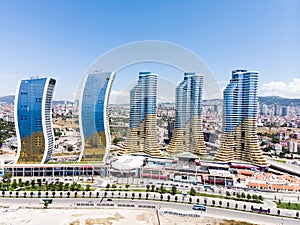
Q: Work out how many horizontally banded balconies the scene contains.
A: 3